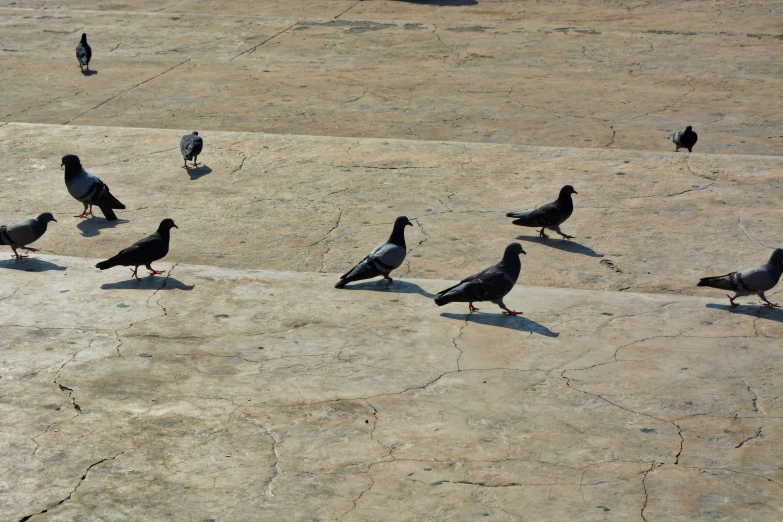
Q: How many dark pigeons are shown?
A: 10